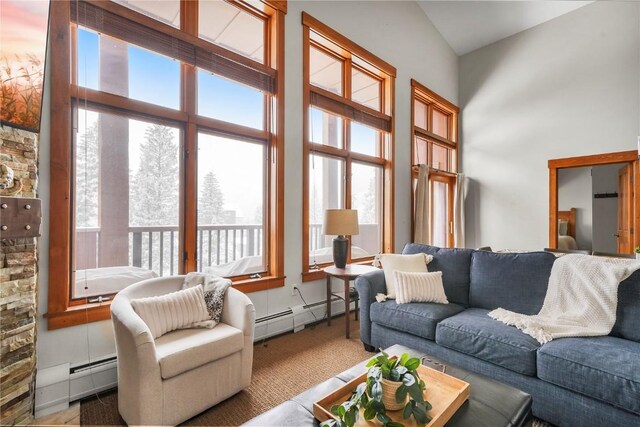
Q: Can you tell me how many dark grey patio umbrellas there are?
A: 0